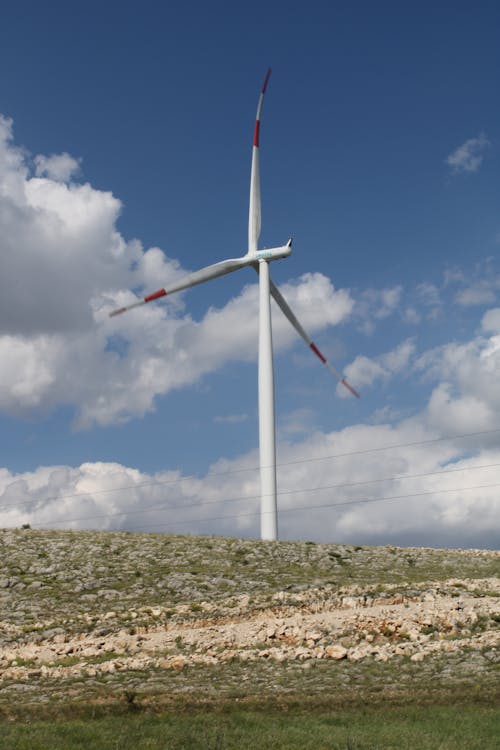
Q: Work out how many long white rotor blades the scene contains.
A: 3